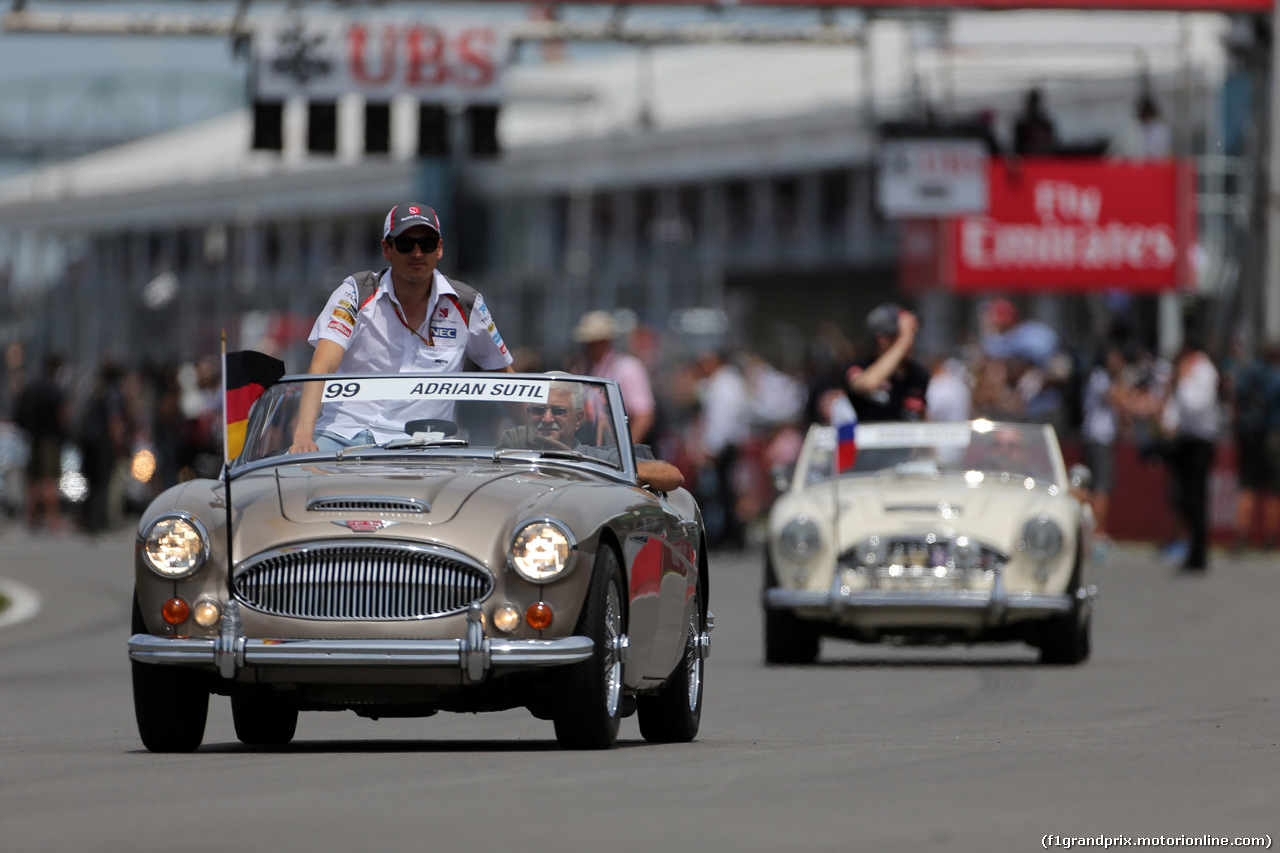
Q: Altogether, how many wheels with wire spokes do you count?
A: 2